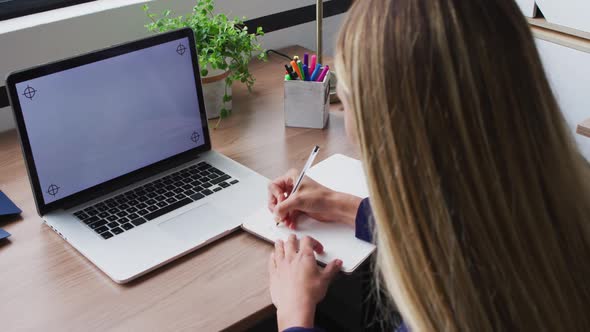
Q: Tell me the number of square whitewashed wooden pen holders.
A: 1